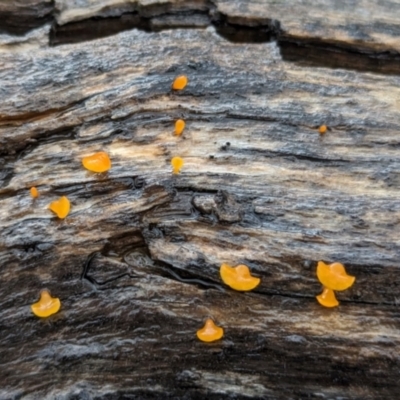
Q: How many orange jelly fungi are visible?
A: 12